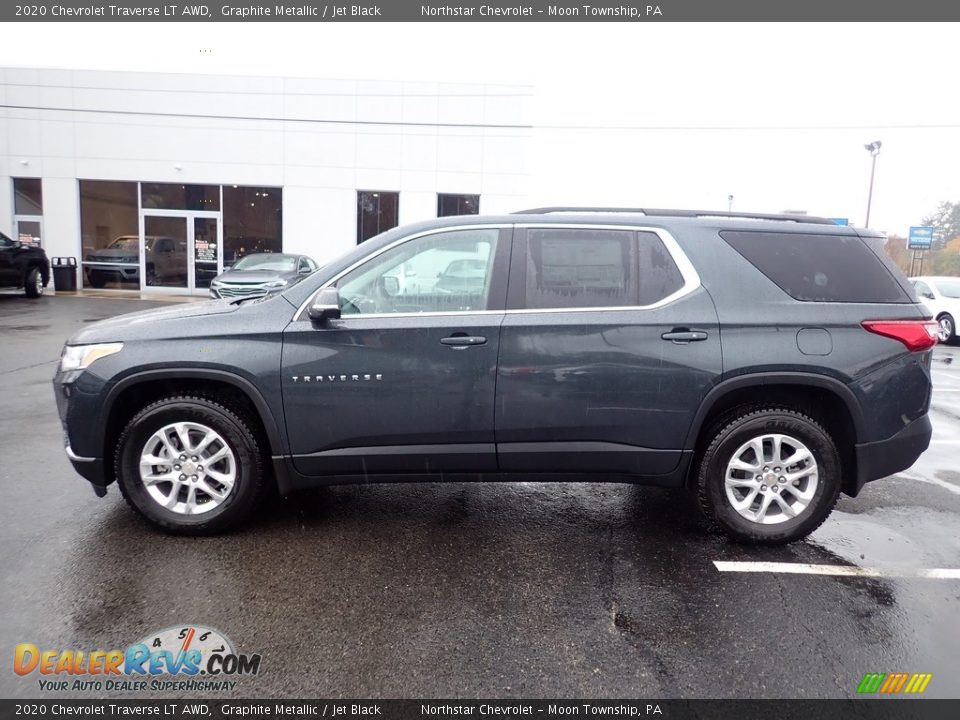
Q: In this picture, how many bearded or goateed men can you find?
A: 0